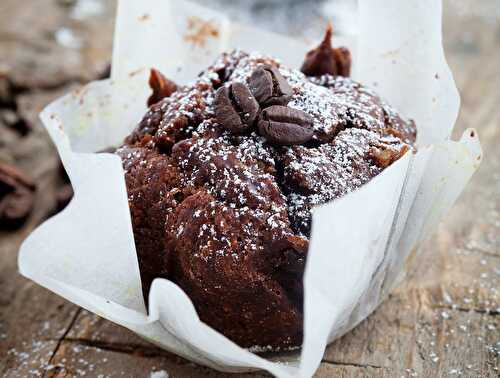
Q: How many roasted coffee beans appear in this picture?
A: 3